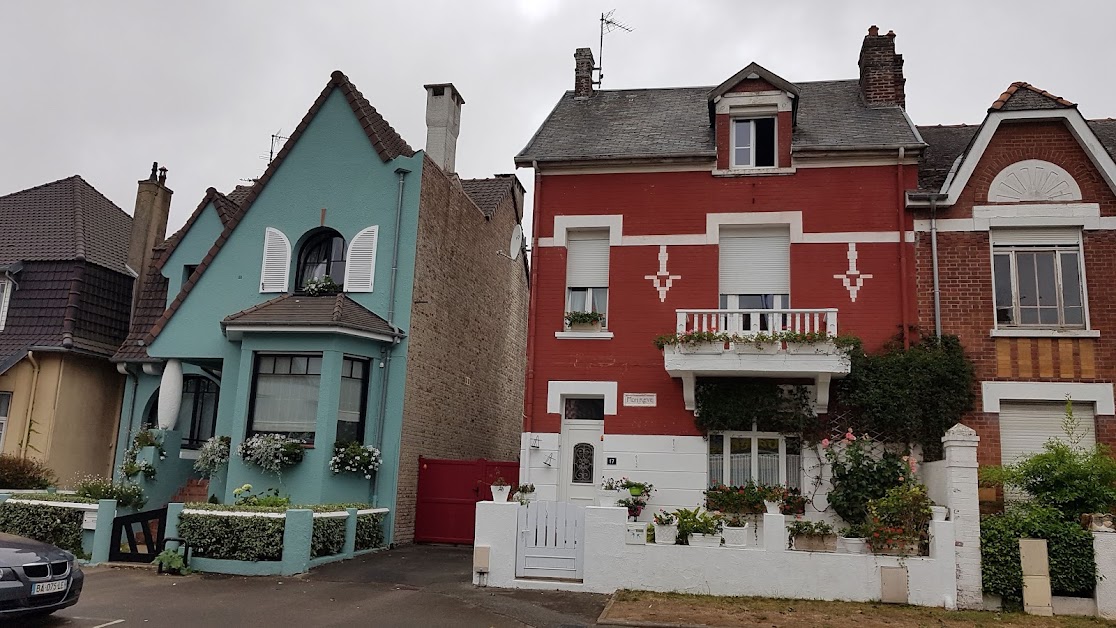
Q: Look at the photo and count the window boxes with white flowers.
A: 4